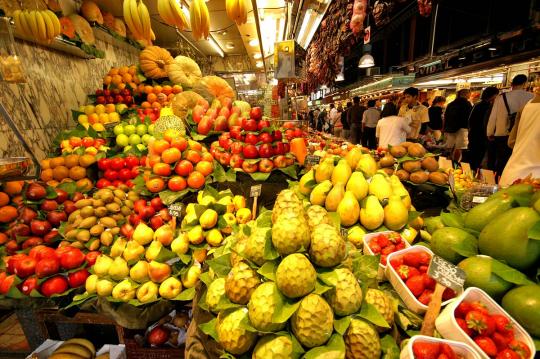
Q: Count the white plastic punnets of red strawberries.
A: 4